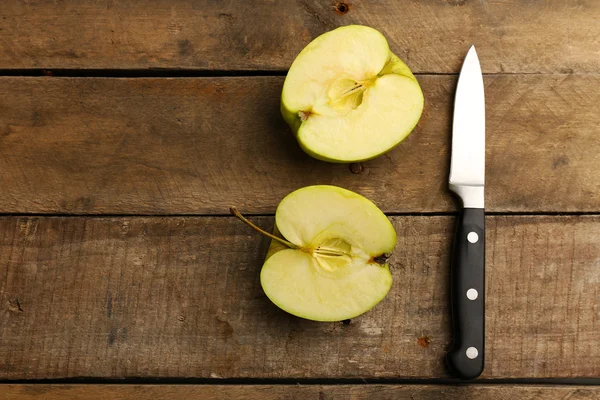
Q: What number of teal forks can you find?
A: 0